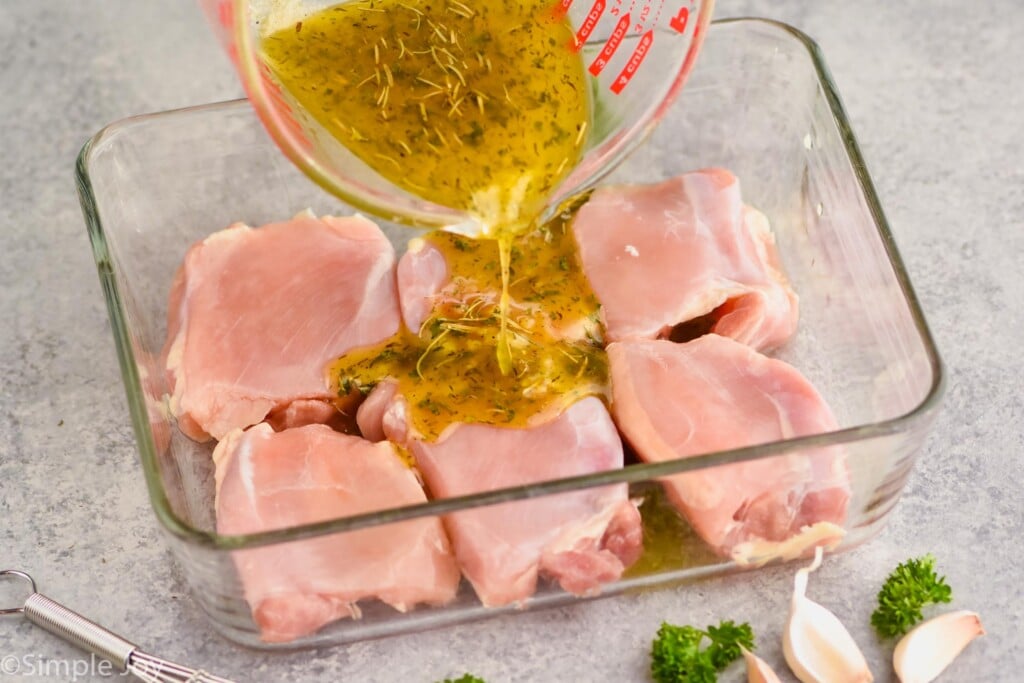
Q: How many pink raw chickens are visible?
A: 6